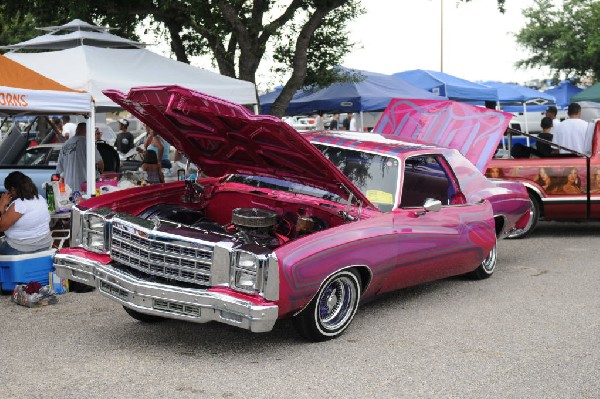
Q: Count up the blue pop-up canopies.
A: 4